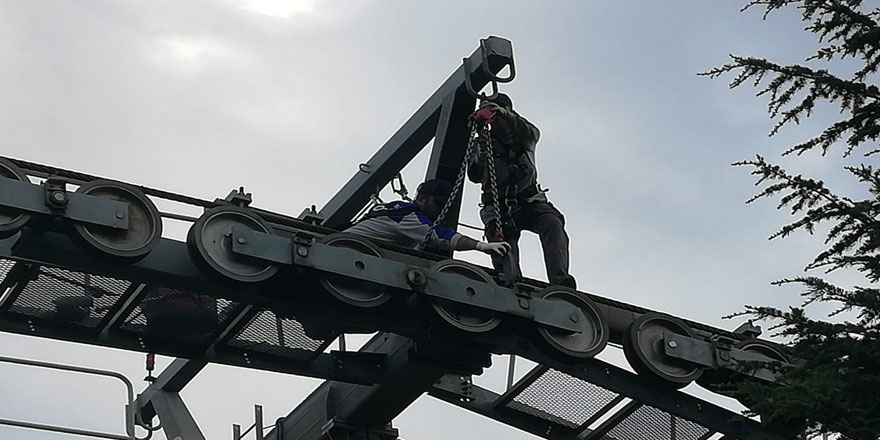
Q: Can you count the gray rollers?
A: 8